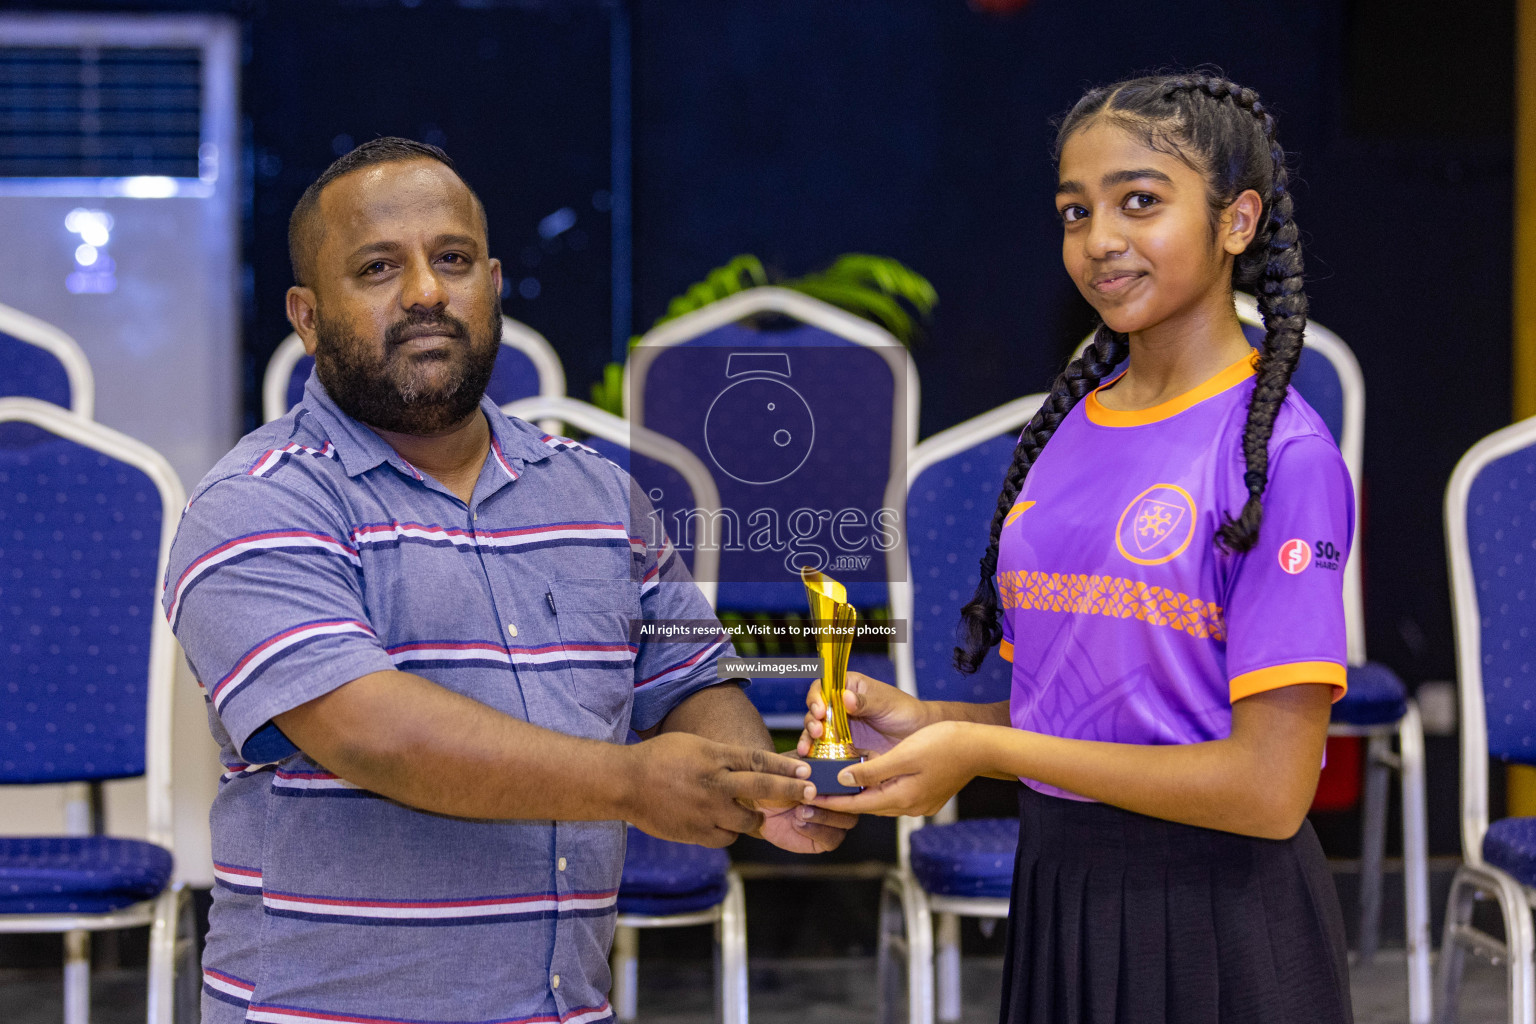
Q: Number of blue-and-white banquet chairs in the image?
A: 8